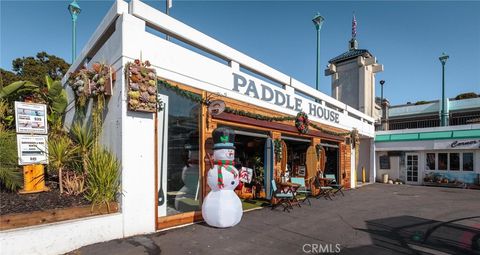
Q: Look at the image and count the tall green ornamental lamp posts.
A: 3